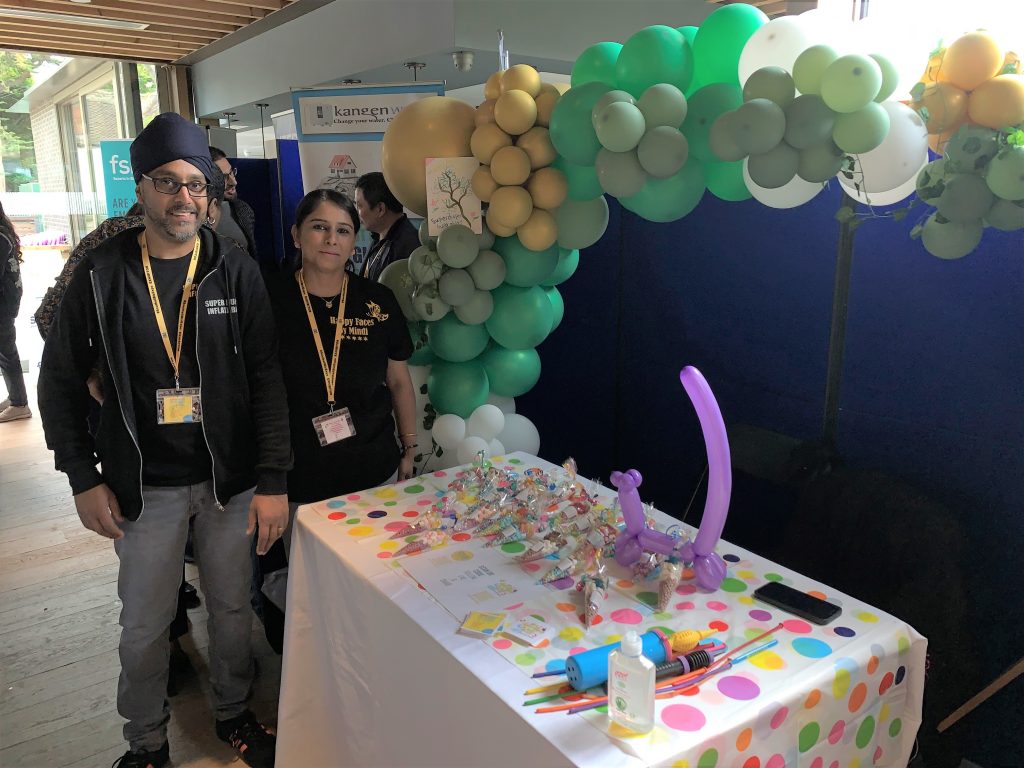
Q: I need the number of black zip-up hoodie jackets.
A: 1